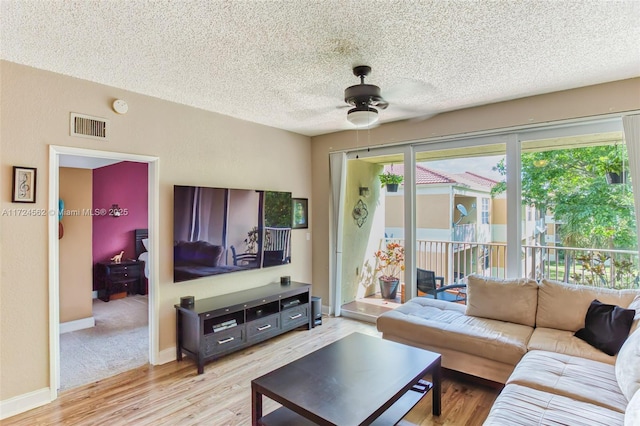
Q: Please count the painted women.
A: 0